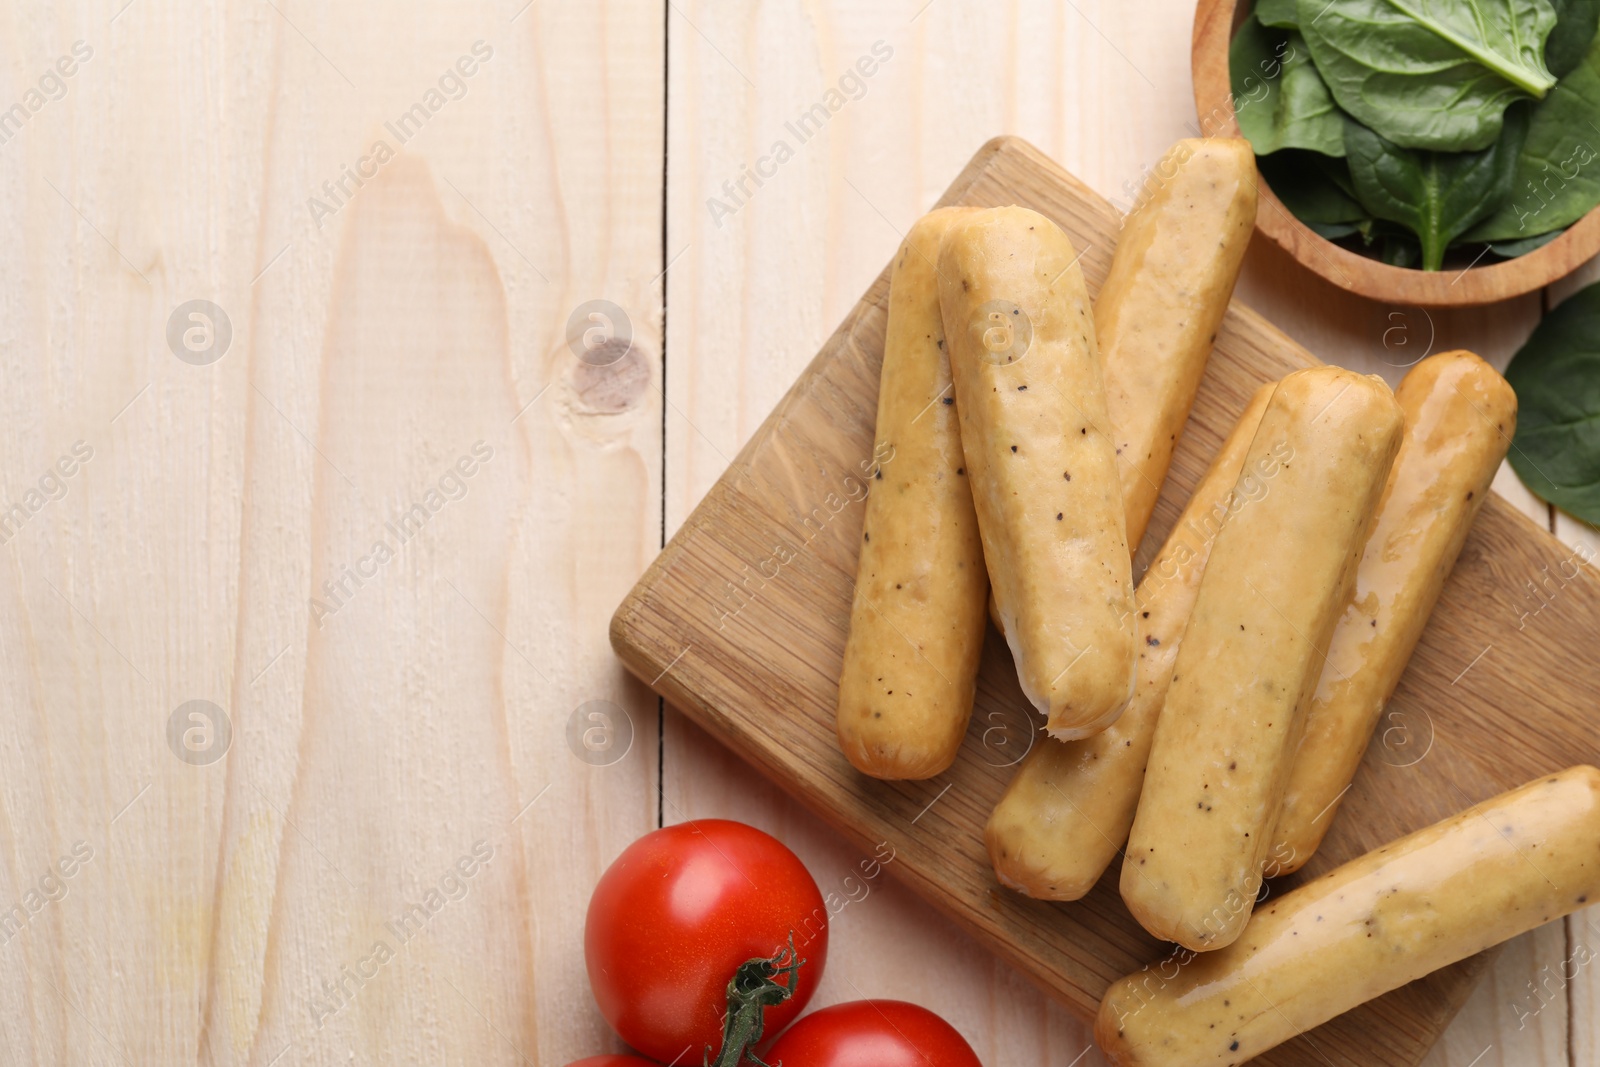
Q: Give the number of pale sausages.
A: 7